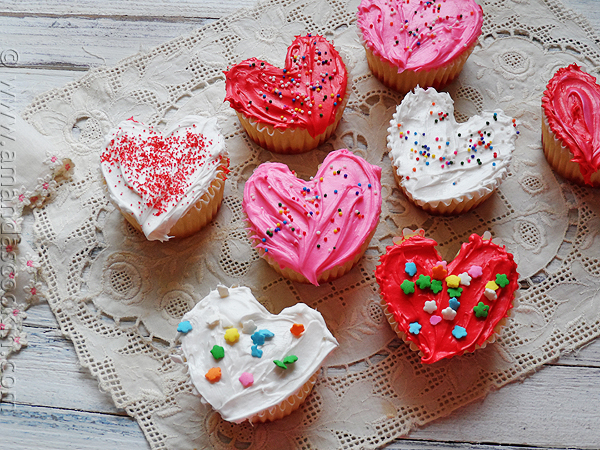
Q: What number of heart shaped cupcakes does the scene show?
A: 8